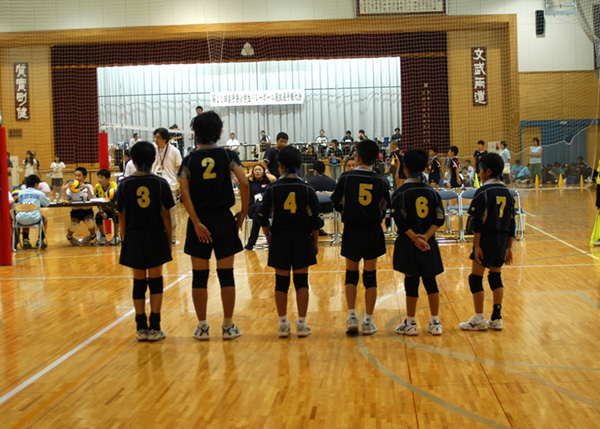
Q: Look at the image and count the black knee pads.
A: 12